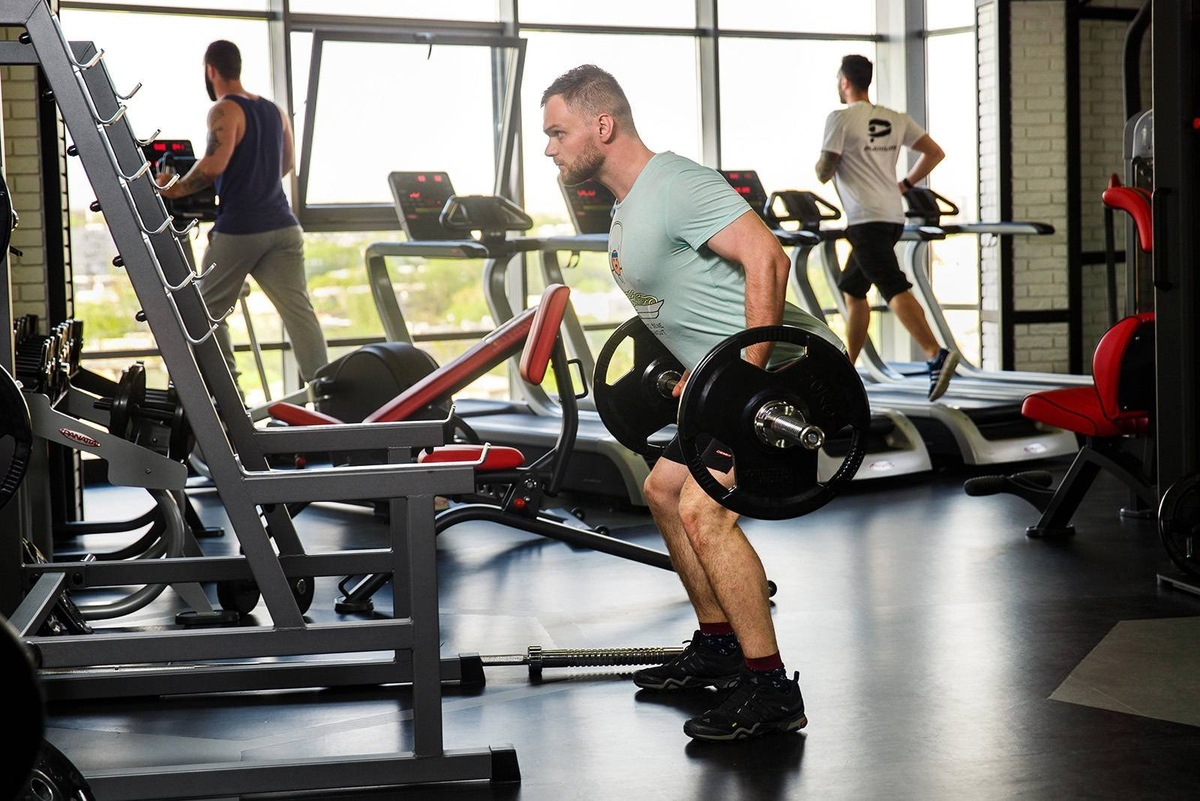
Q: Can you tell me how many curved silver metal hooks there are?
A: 12